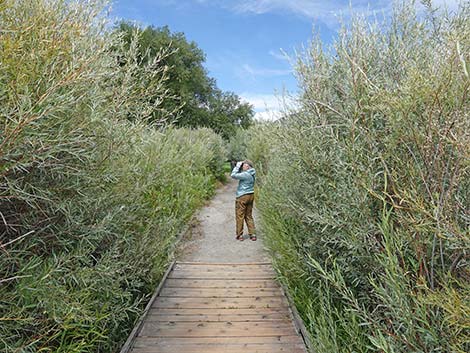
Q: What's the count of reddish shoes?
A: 2